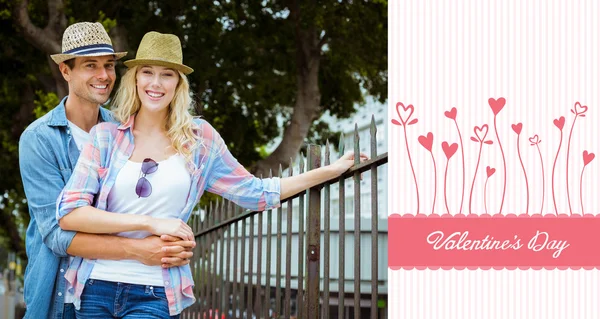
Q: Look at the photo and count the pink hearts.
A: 12